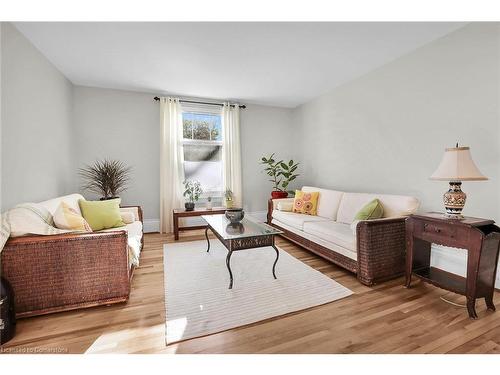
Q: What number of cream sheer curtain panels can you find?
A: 2